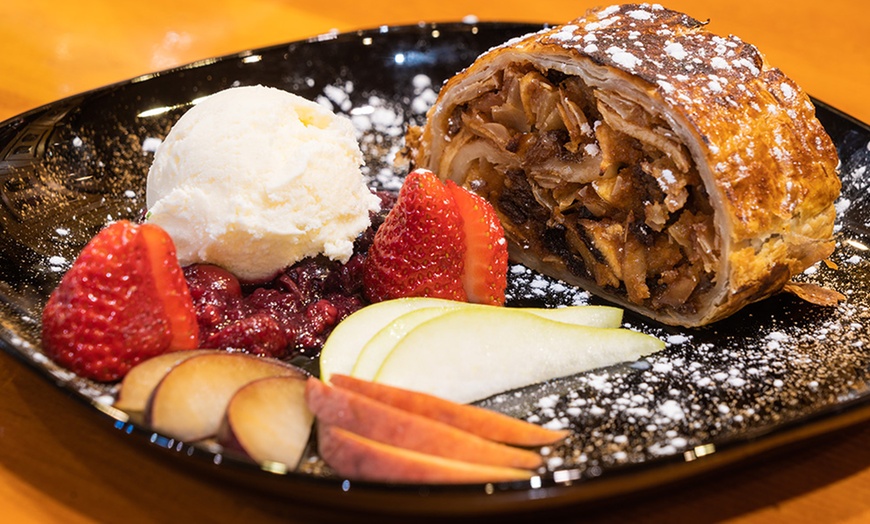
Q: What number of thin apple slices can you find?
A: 3